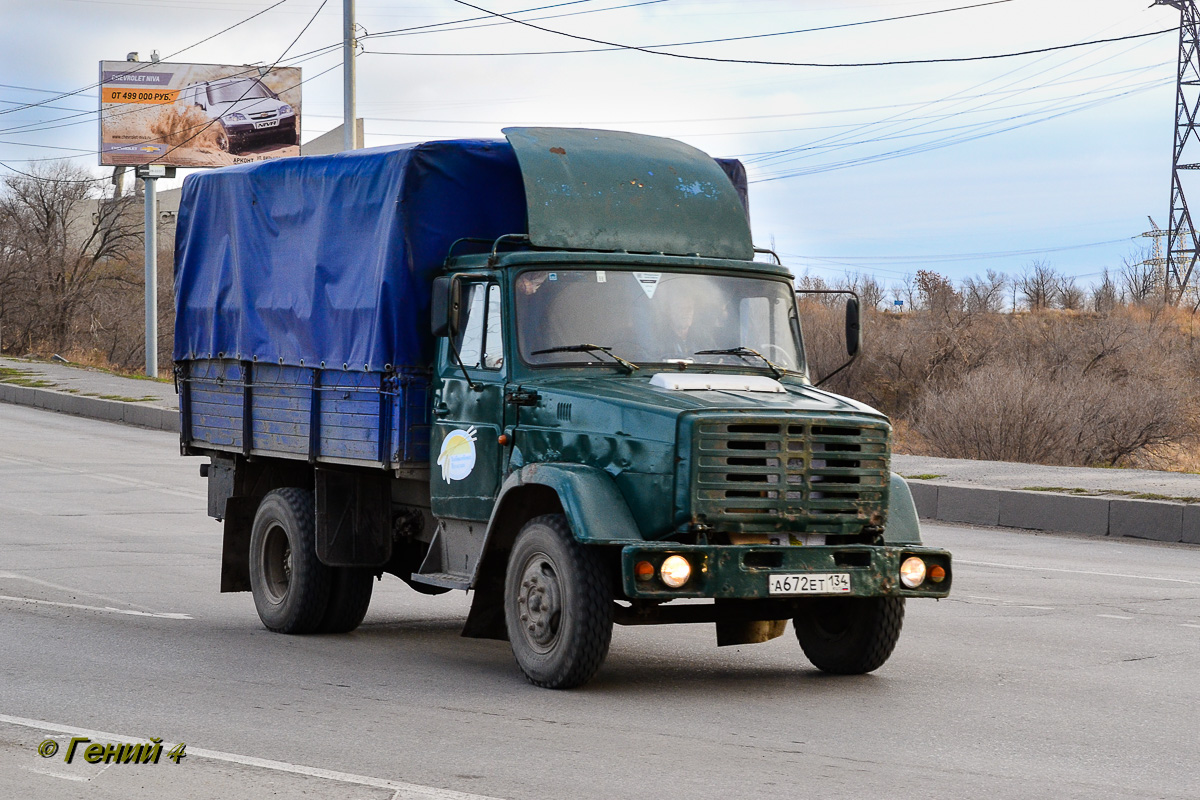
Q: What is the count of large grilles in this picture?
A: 1